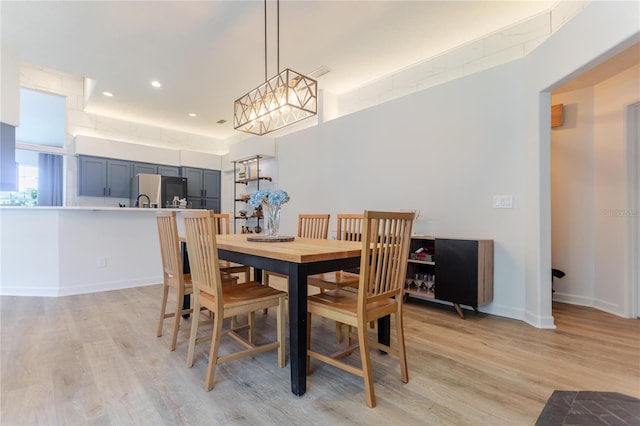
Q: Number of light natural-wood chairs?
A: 6